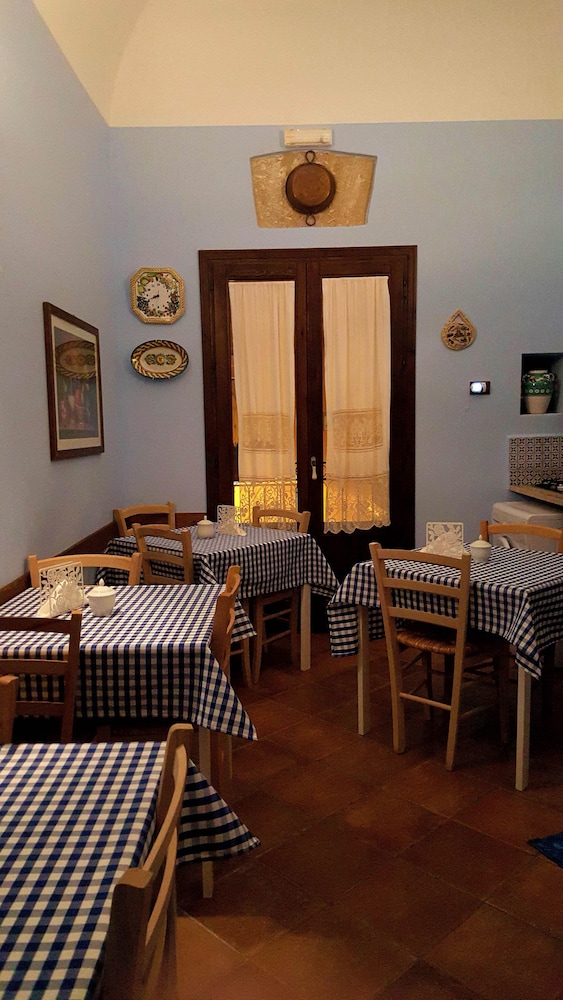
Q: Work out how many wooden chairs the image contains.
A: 10